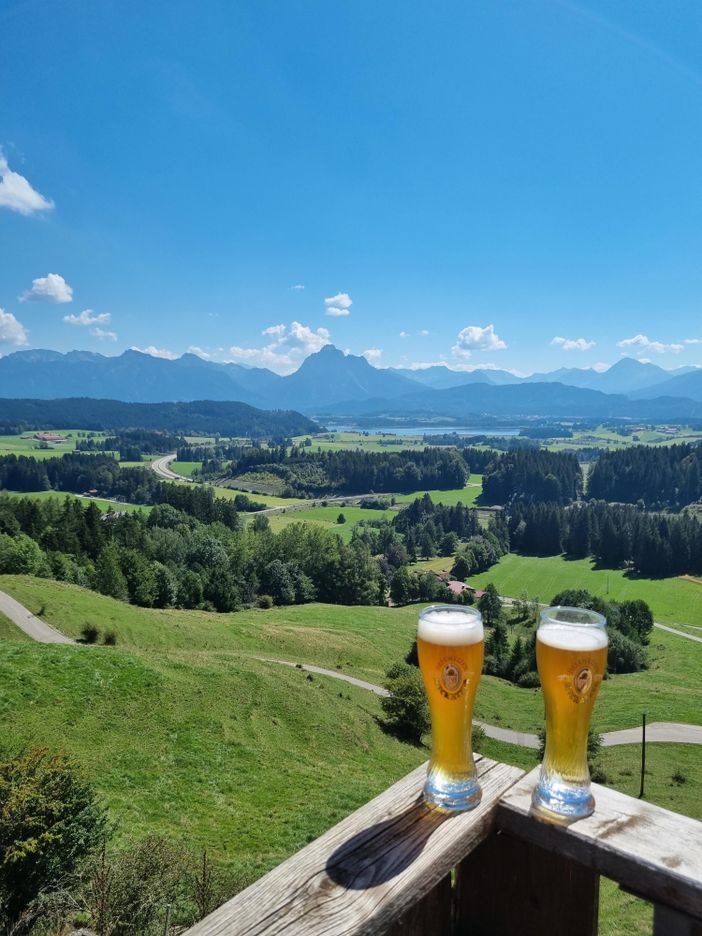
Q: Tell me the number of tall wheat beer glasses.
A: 2